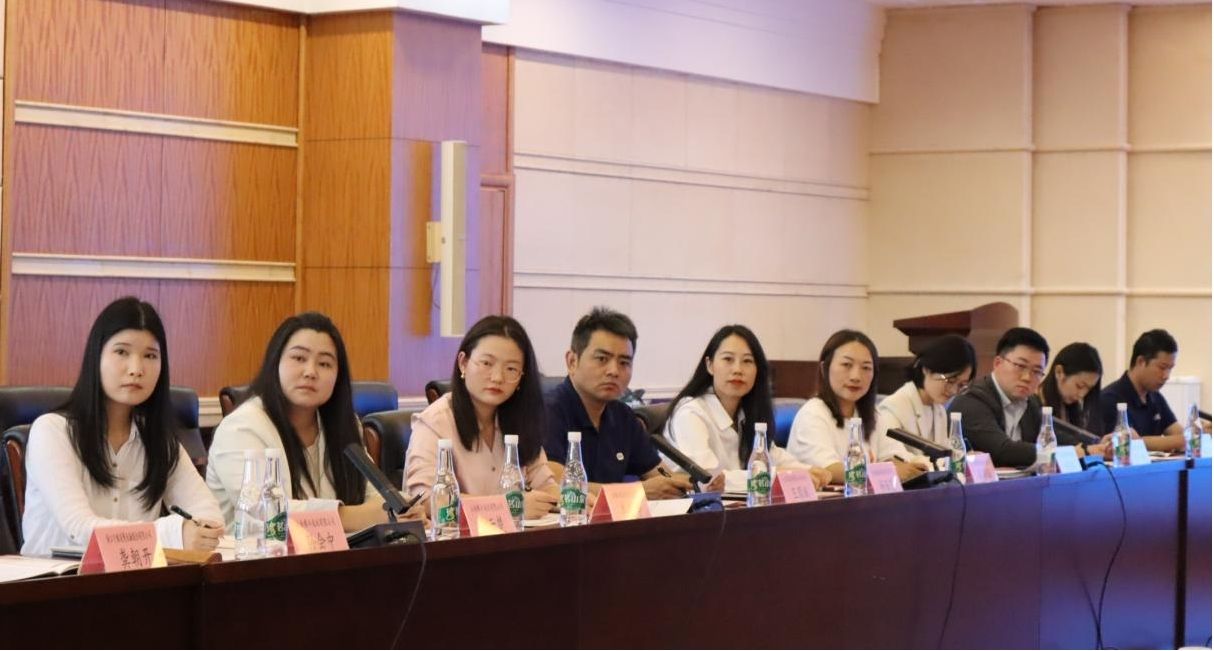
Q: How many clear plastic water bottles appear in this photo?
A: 11